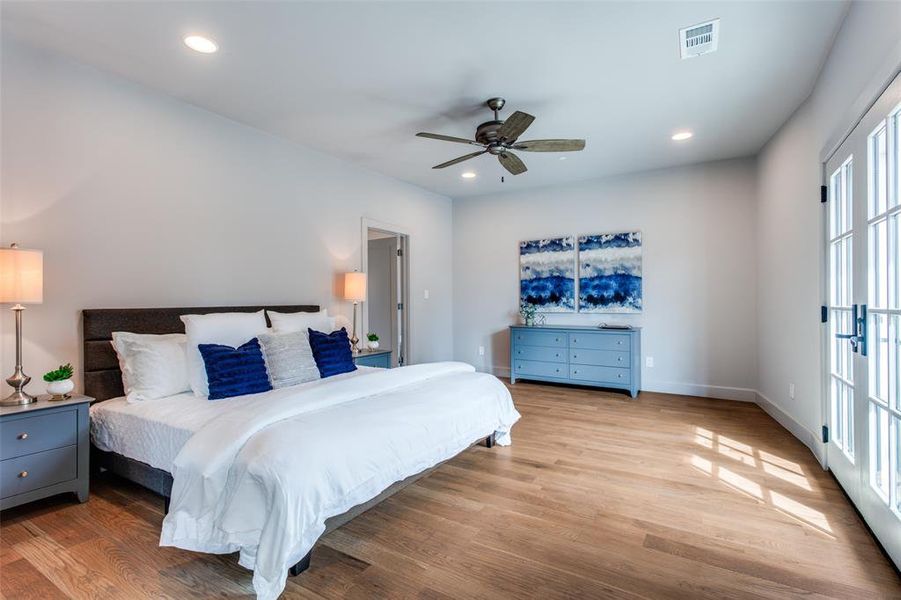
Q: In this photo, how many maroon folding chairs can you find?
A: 0